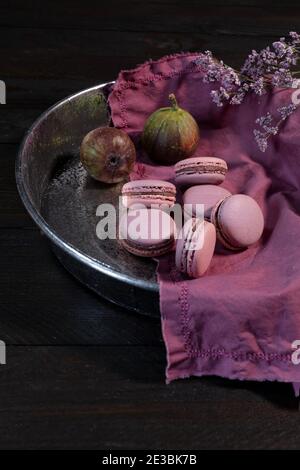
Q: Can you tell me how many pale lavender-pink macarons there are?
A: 6